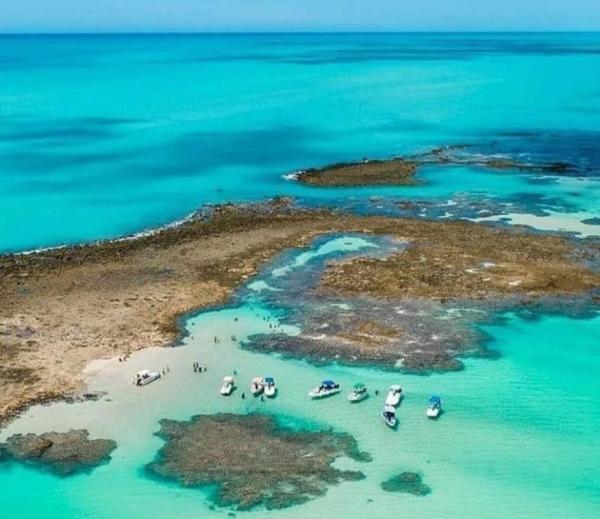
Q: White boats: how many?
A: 9